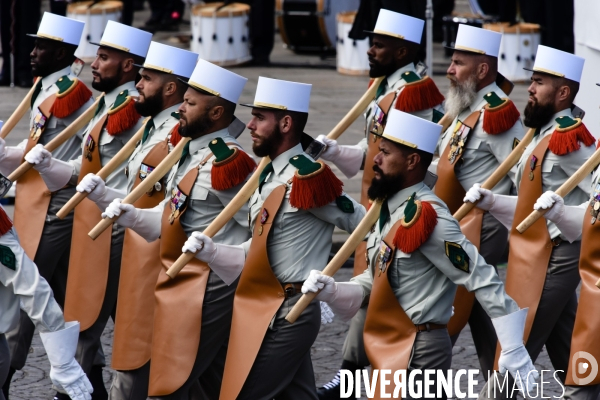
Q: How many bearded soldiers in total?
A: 9